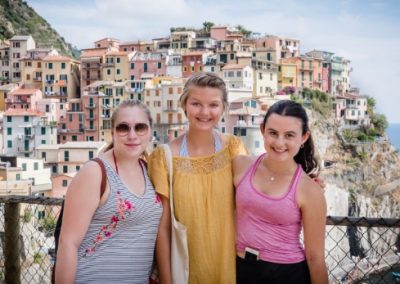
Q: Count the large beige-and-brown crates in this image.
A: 0